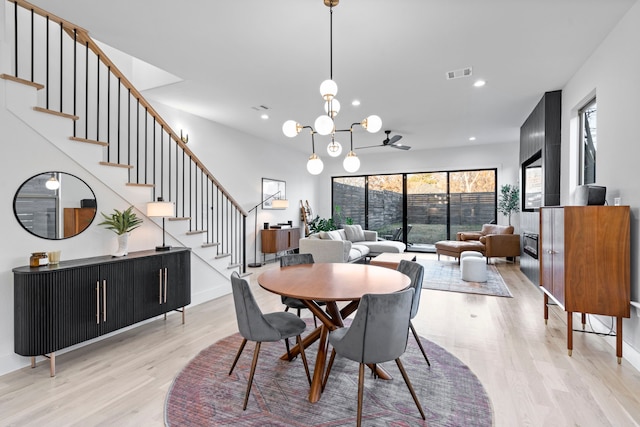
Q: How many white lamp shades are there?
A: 2